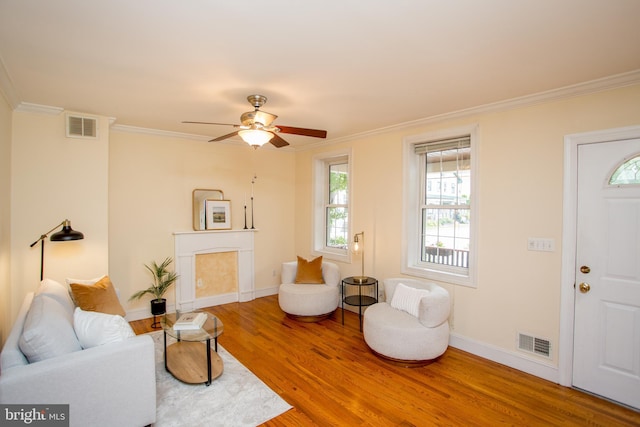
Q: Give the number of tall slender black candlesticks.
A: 2